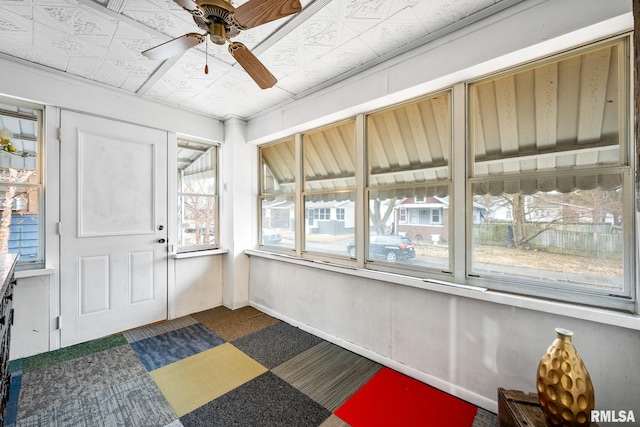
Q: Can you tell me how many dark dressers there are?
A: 1